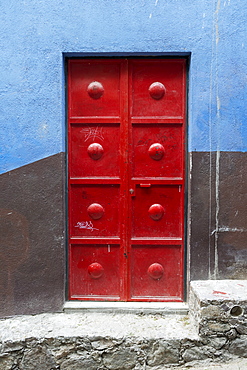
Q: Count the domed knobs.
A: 8